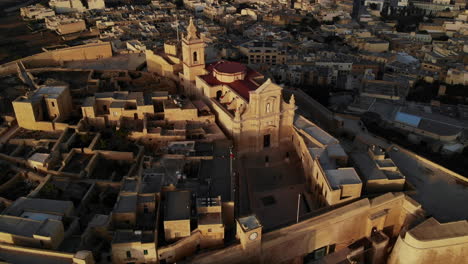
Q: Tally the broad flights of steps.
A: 1